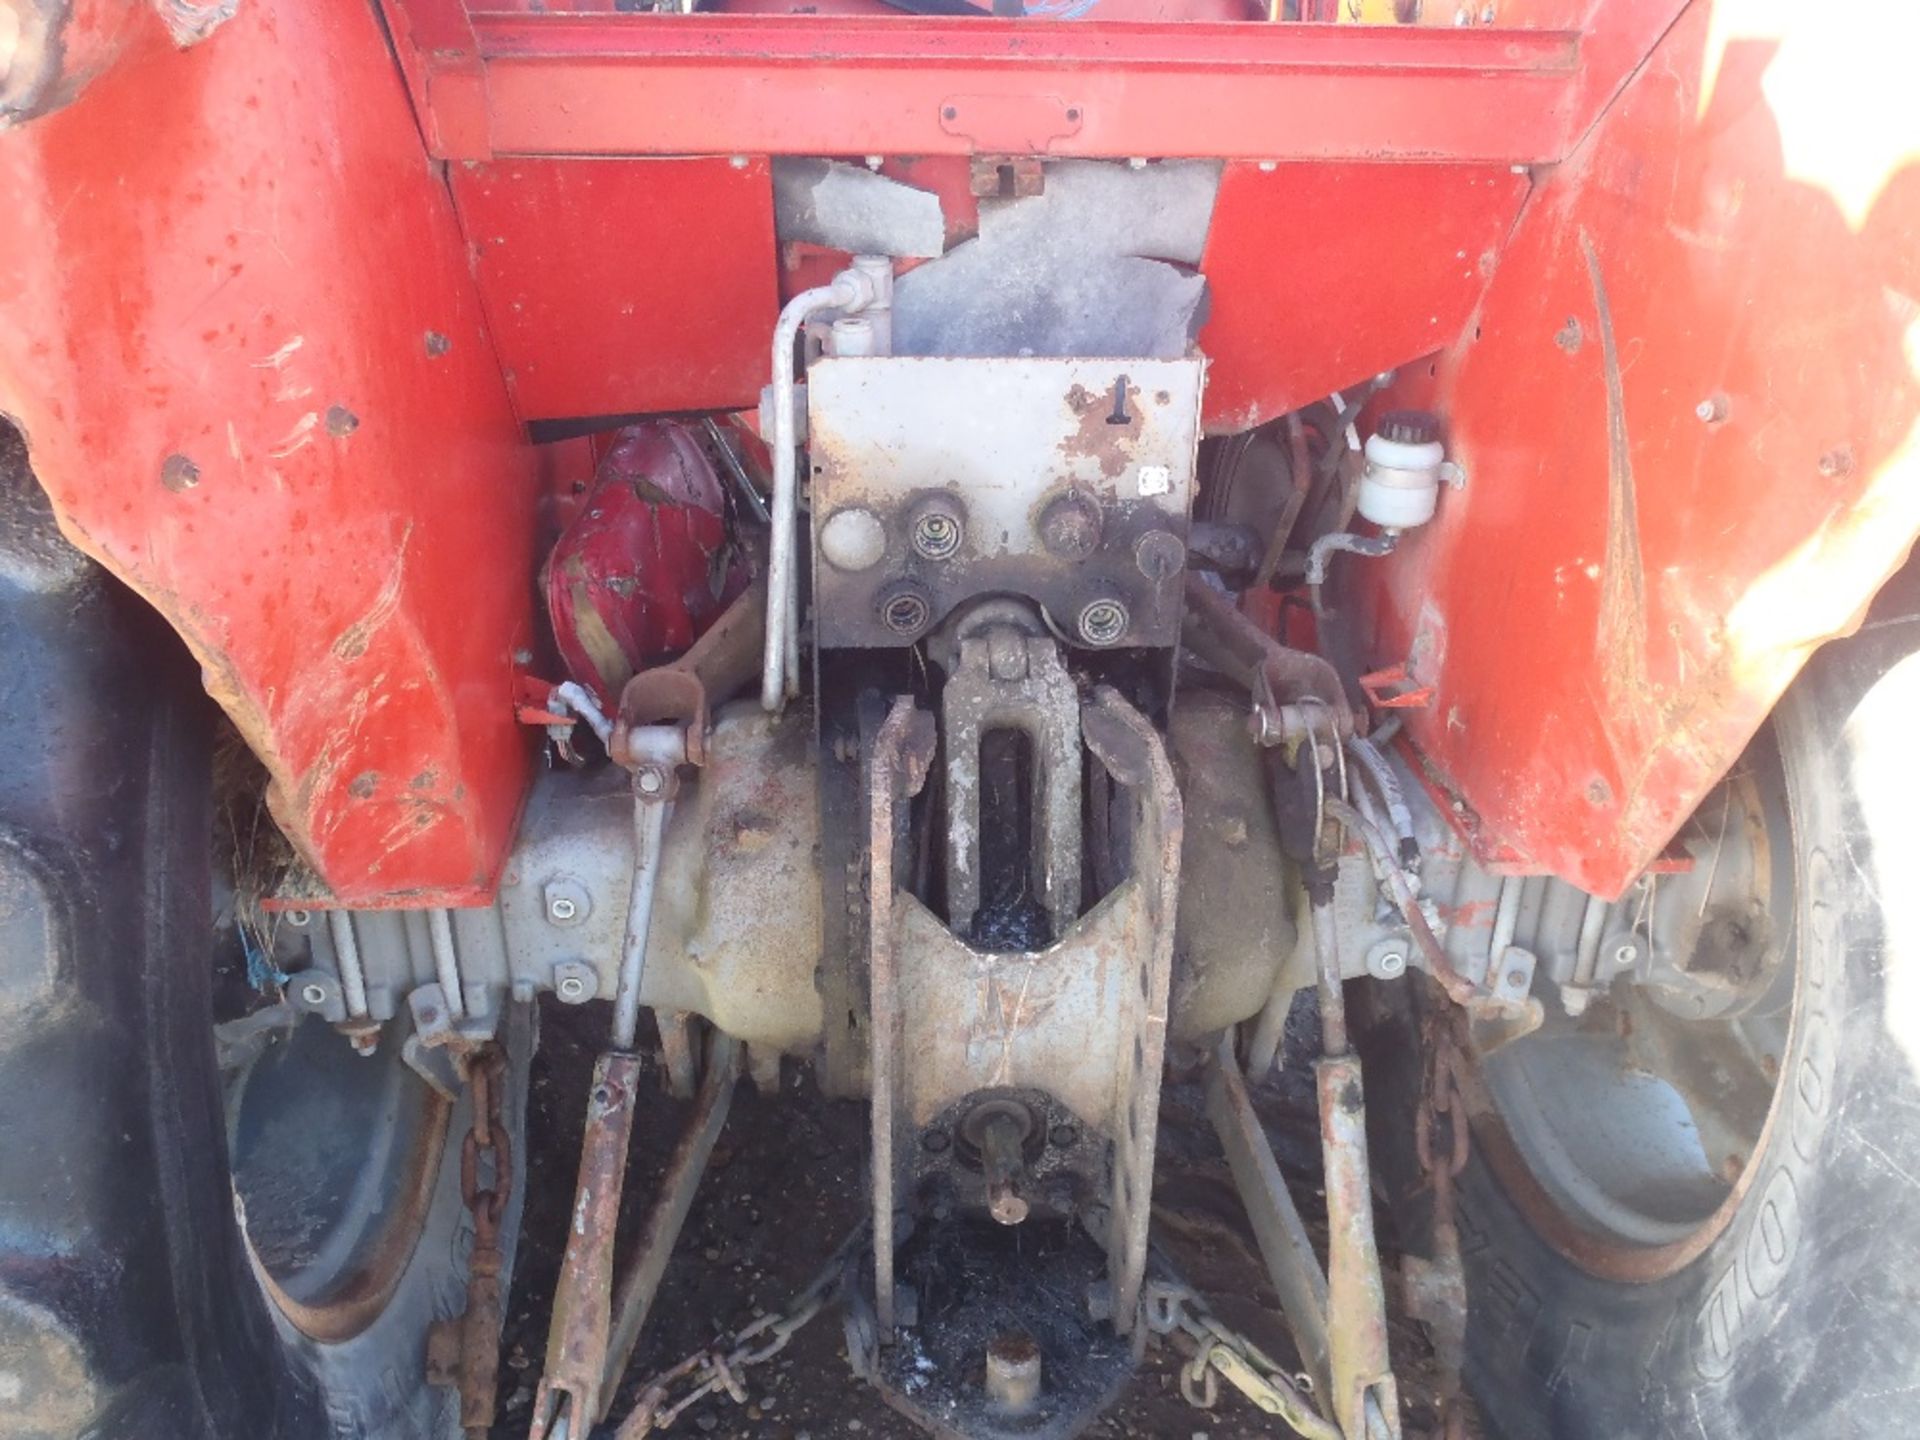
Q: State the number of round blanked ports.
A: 3